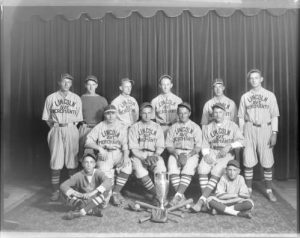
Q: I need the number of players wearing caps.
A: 12